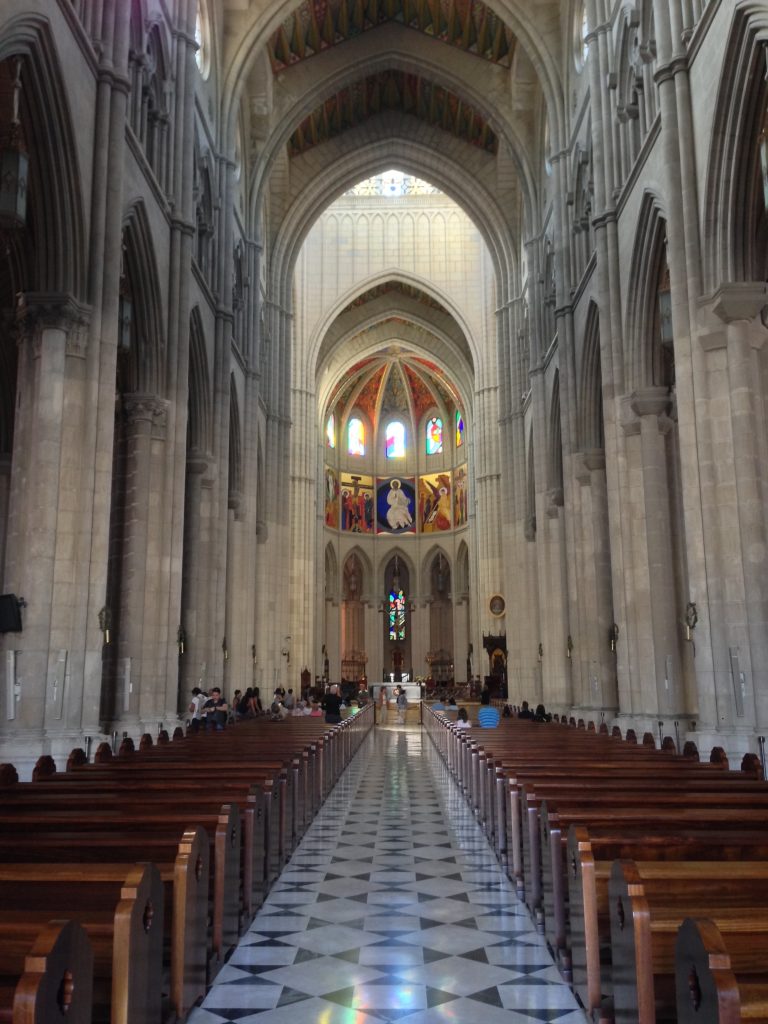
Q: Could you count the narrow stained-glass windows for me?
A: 6